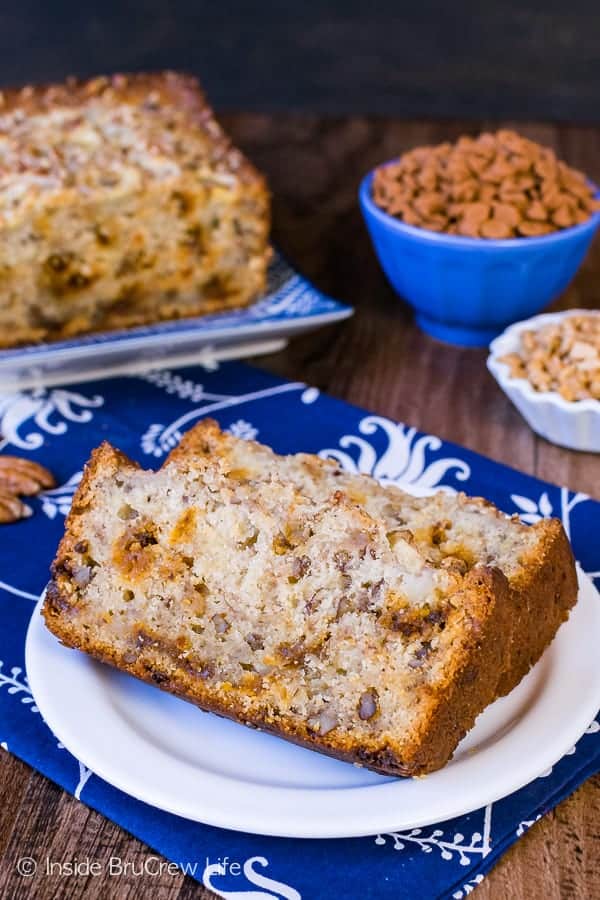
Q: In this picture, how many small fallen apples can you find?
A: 0